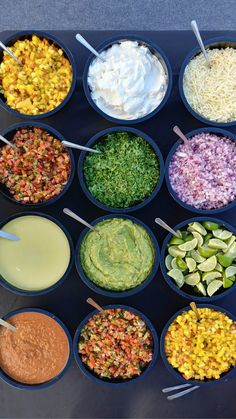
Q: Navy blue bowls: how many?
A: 12